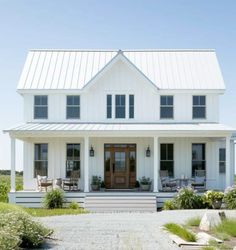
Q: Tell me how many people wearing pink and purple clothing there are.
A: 0